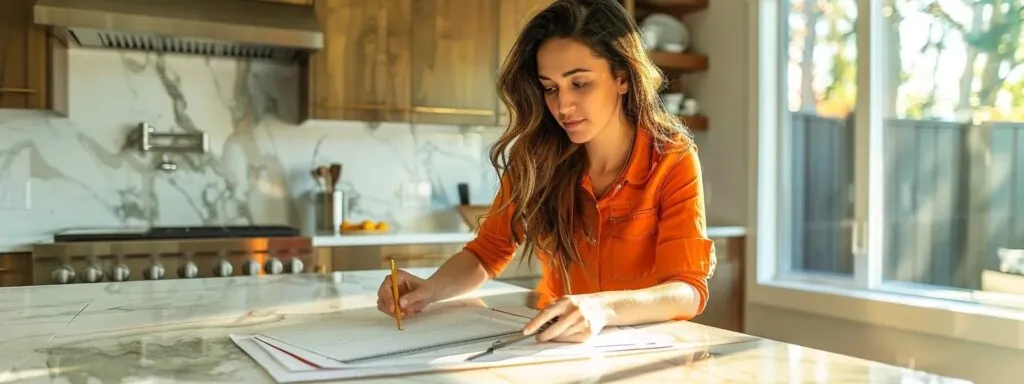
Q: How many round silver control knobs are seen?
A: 9